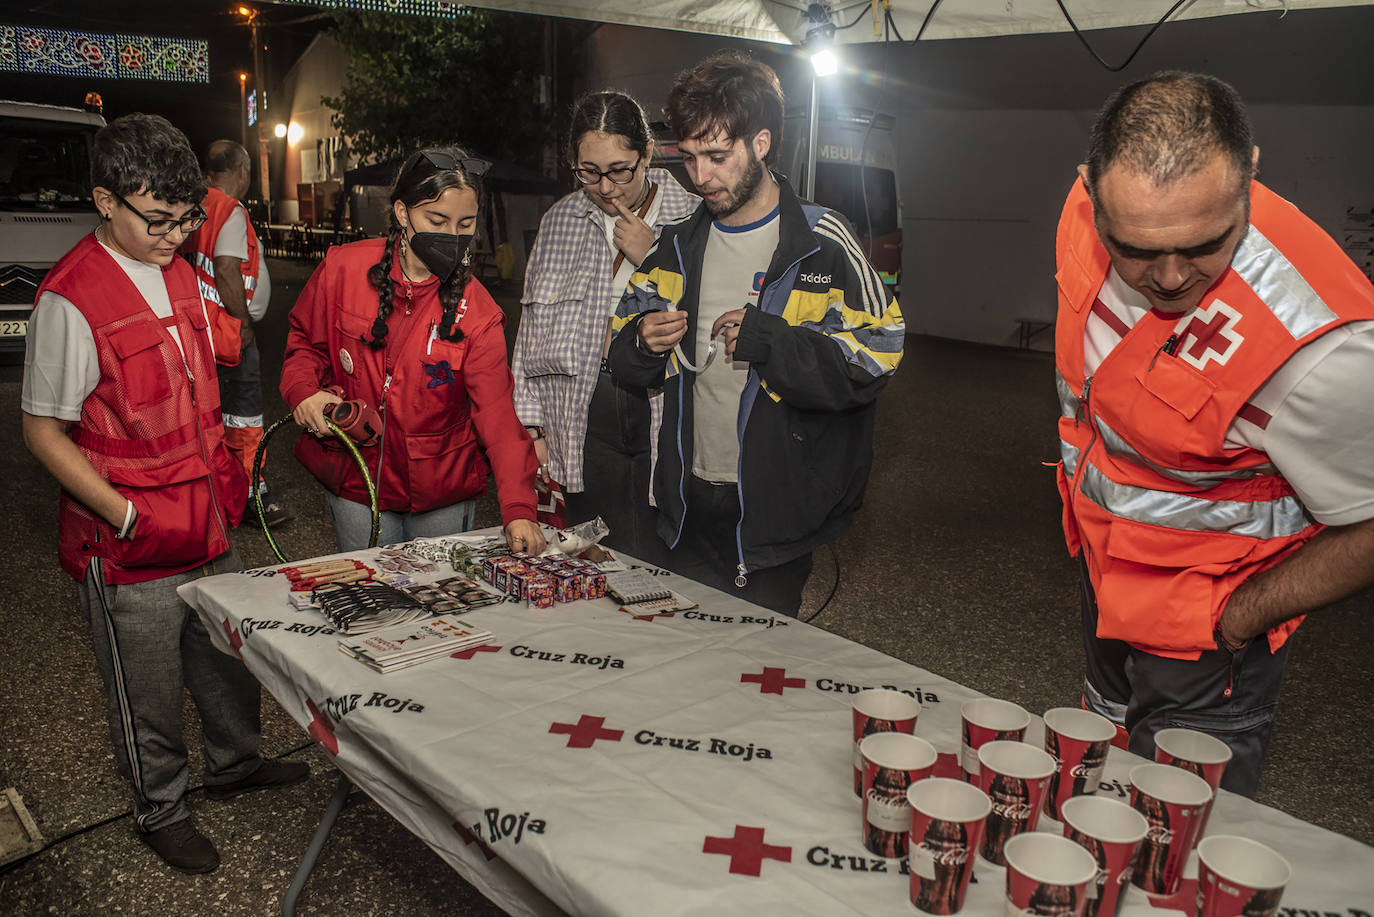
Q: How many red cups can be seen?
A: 11